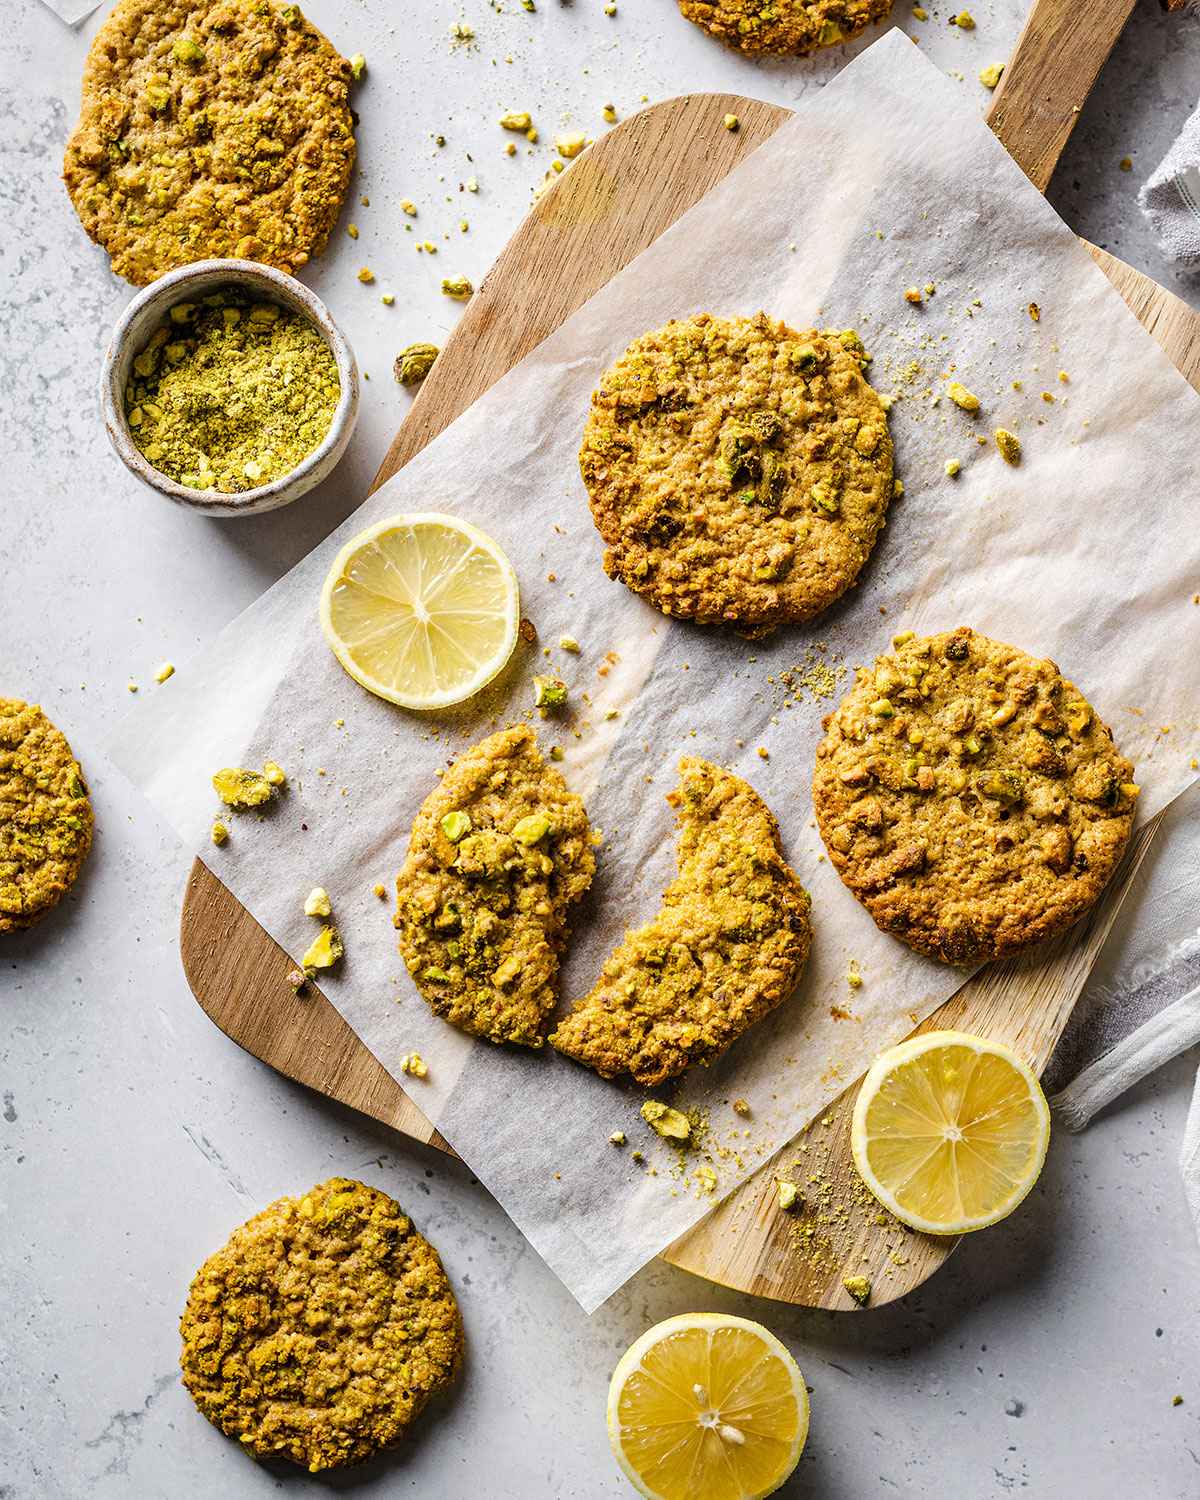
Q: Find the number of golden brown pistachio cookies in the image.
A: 7